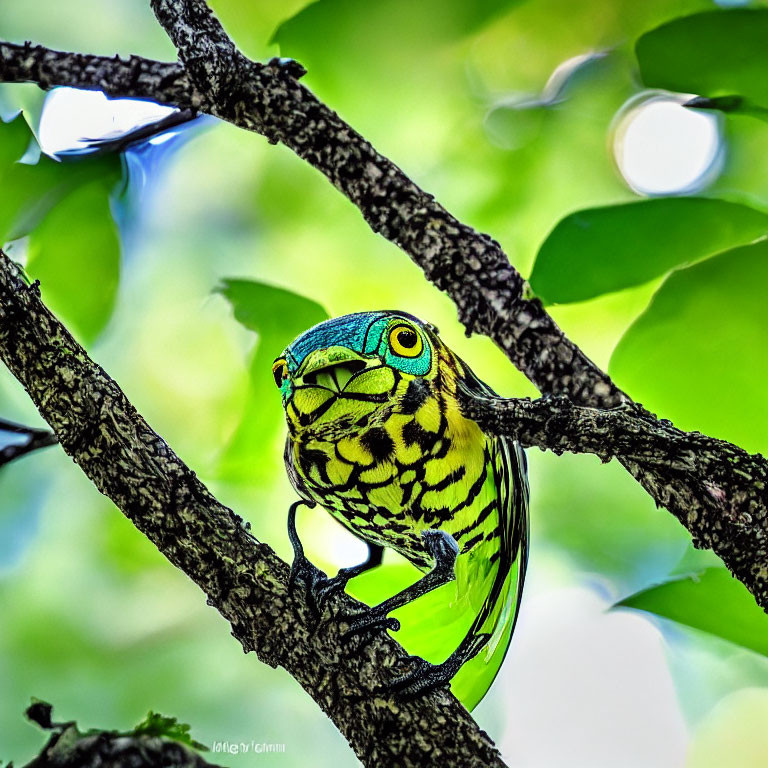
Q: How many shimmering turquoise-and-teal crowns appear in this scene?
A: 1